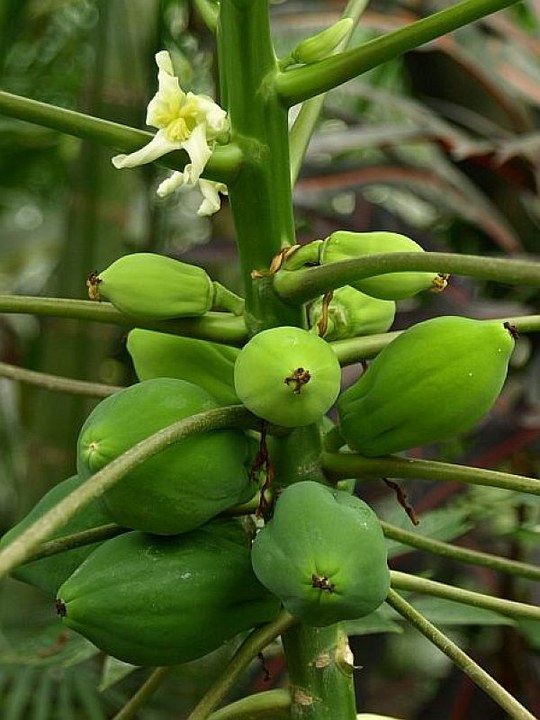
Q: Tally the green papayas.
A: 10